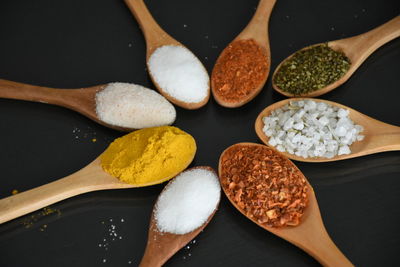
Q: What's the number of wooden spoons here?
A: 8